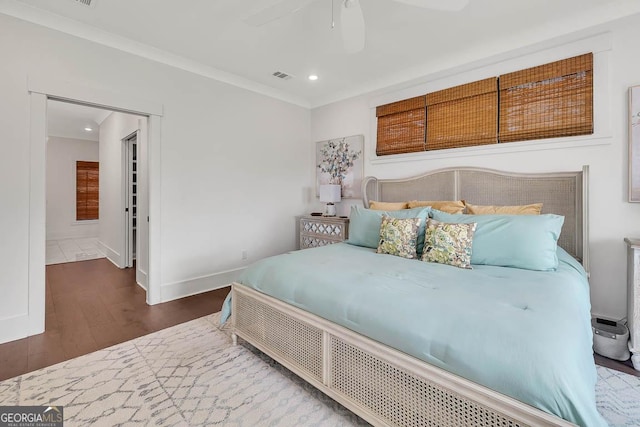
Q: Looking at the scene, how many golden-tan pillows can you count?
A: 3